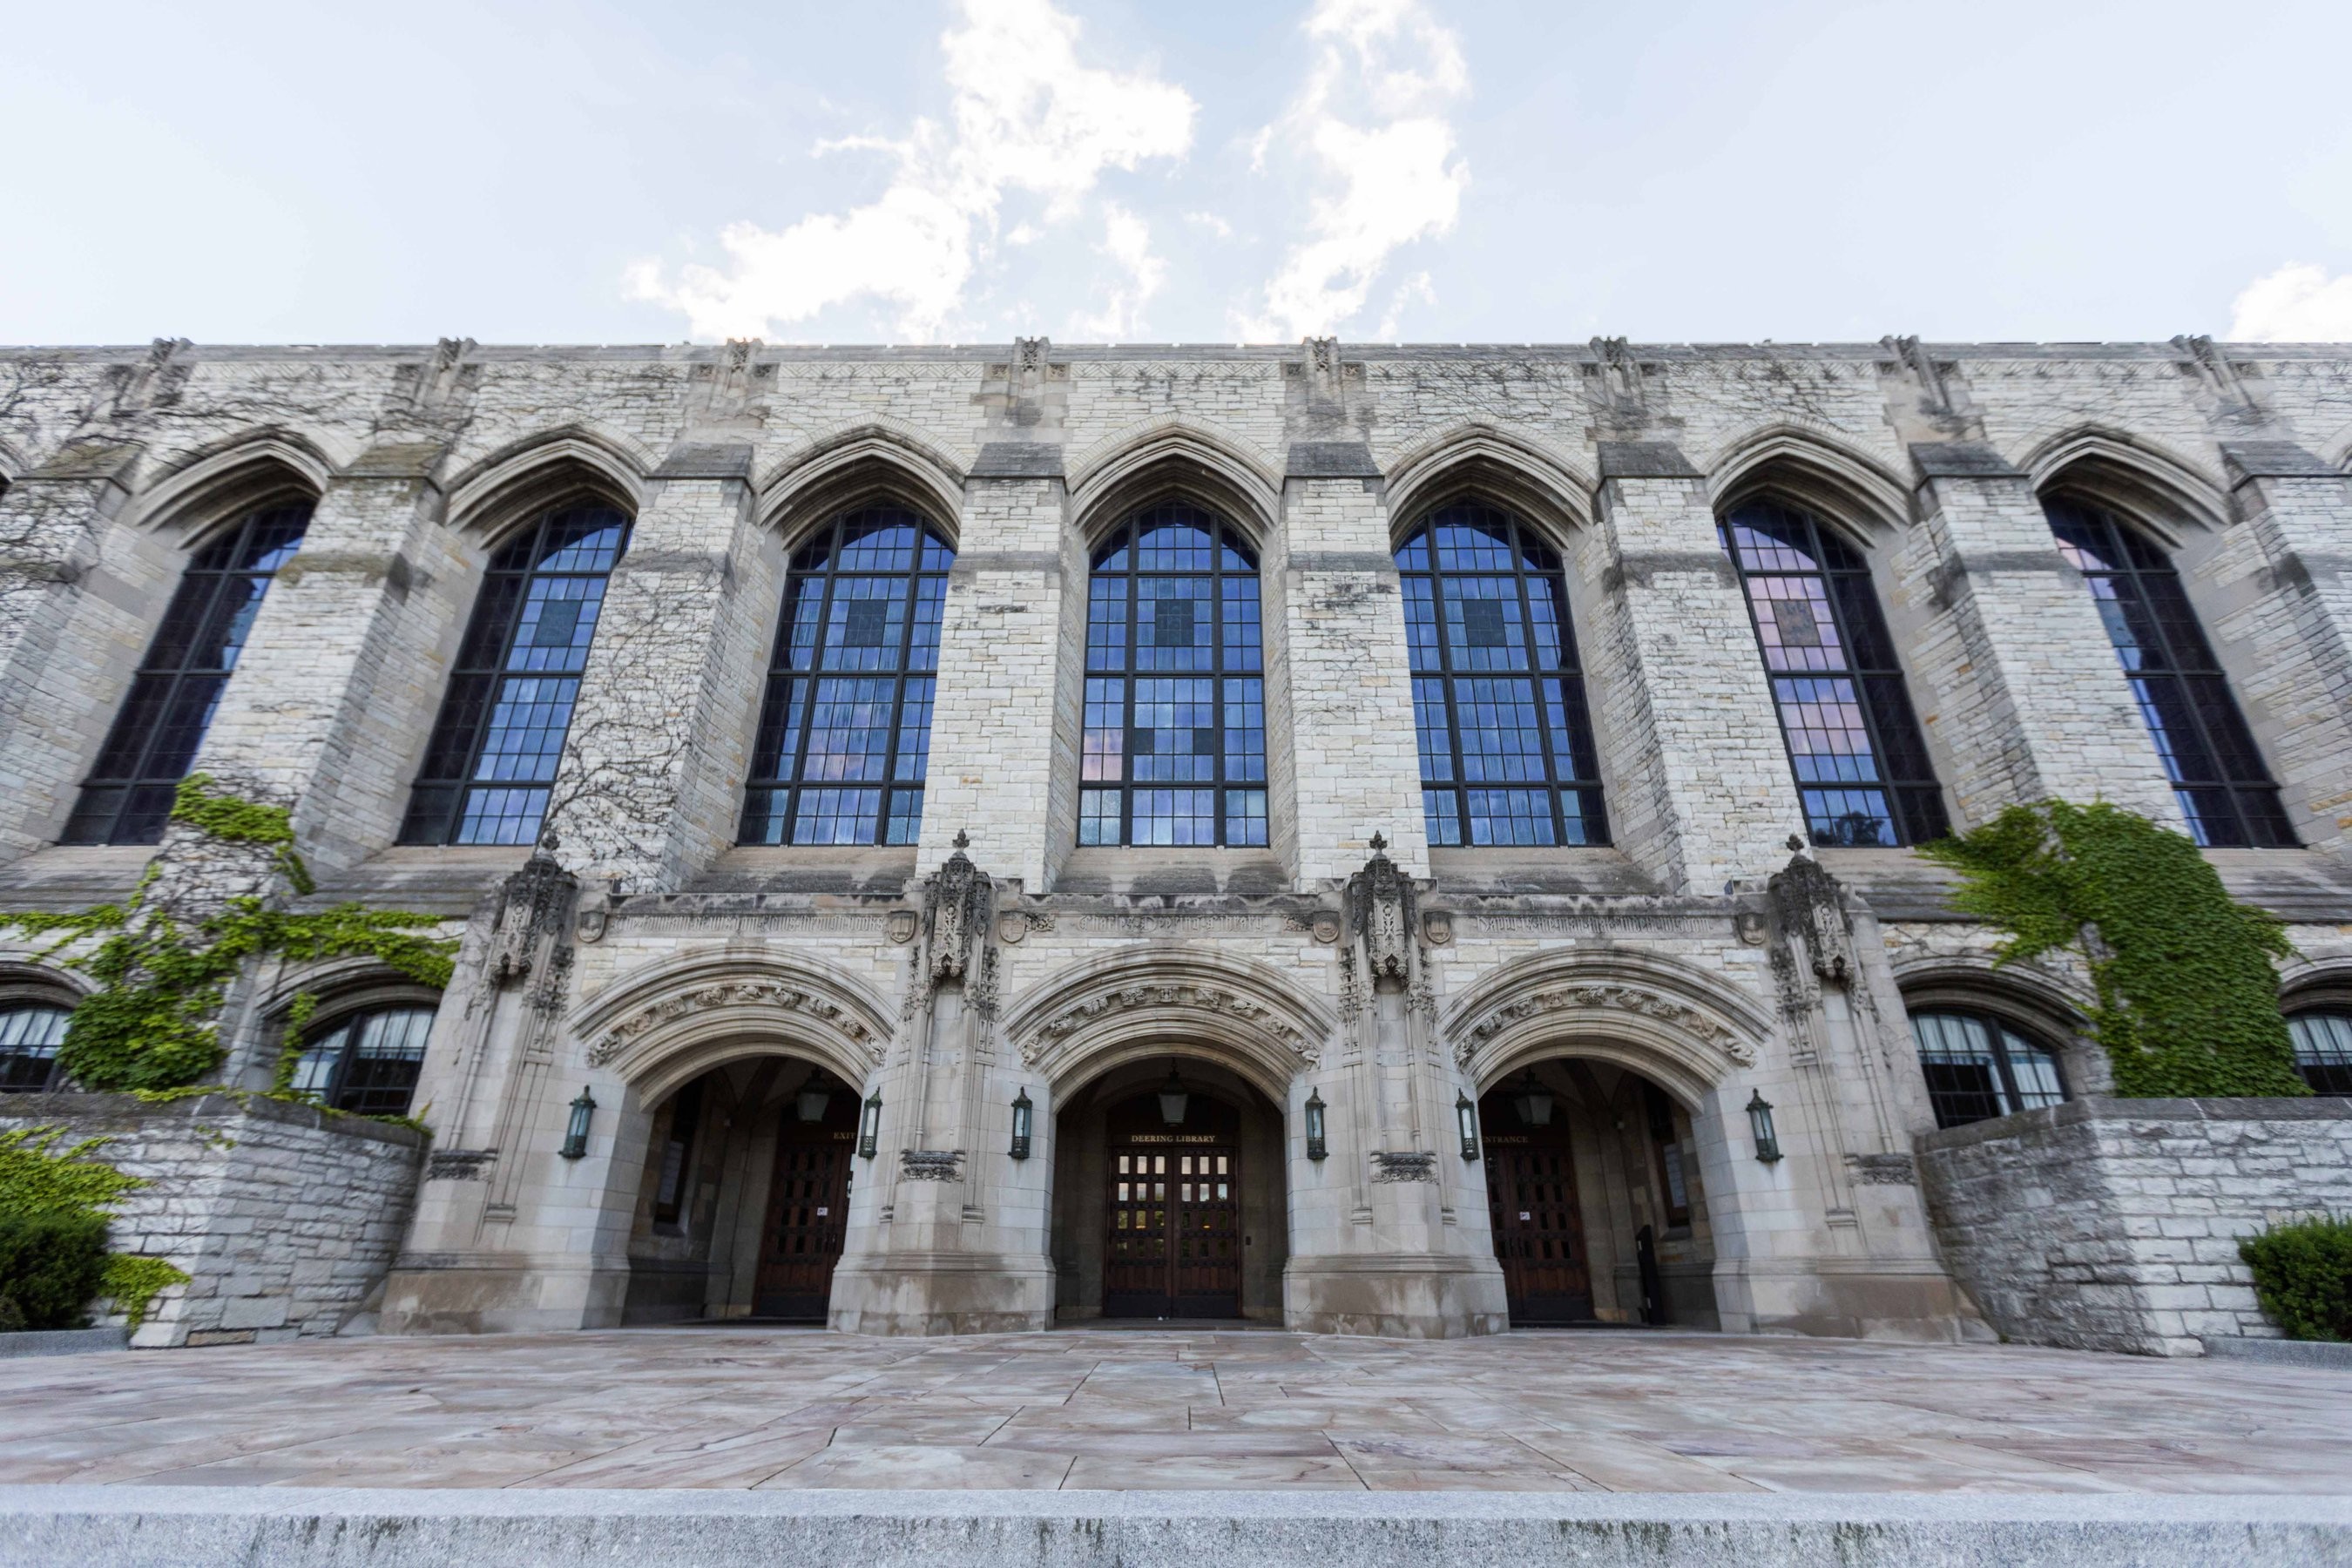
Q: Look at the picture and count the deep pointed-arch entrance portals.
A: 3